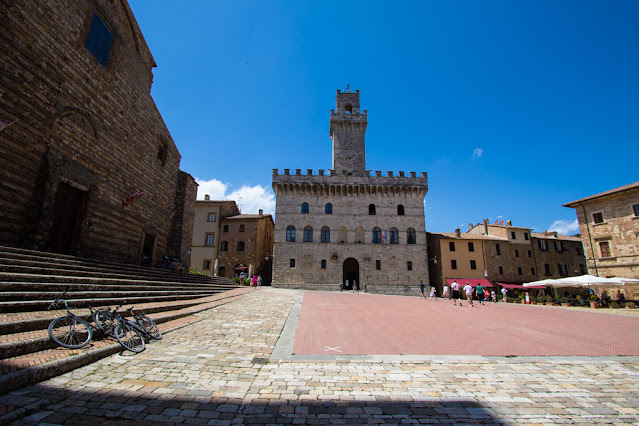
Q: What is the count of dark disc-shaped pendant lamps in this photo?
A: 0